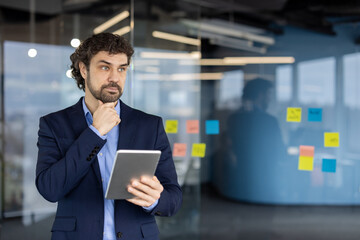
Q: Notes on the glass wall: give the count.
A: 11